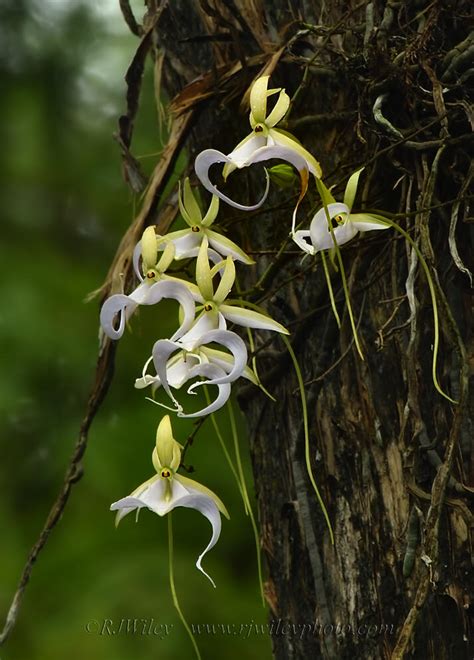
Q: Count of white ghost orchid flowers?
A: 7